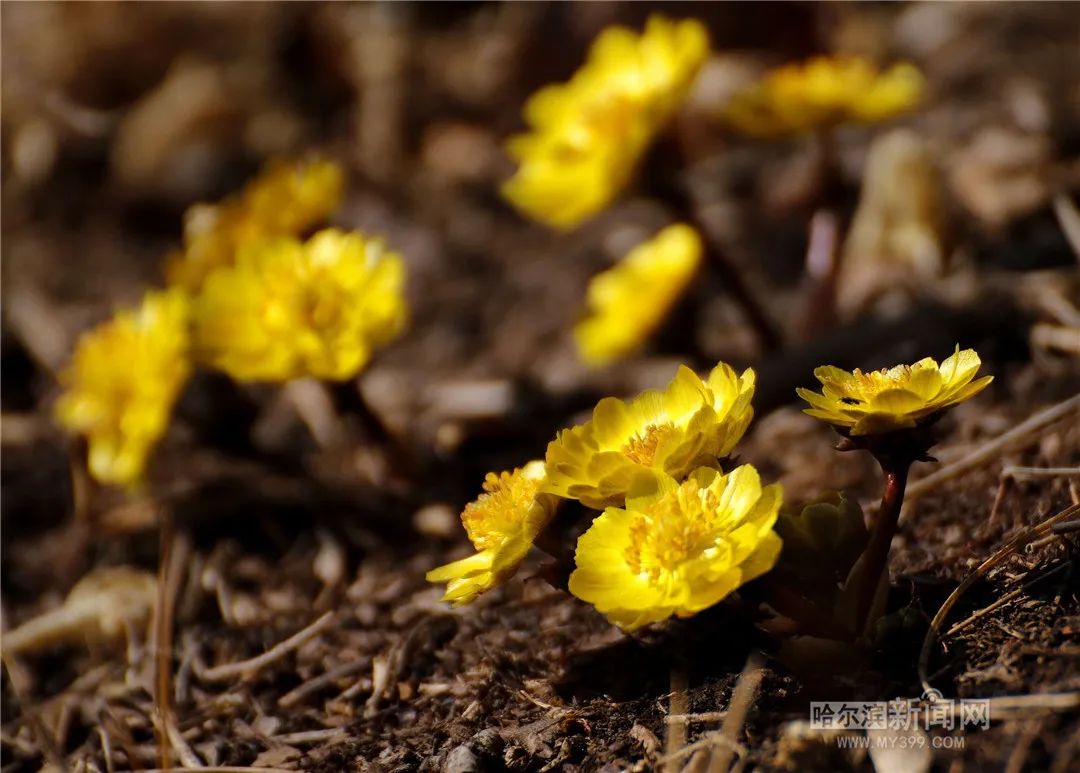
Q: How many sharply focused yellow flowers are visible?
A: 4